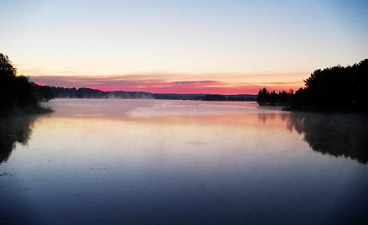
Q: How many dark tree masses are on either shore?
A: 2